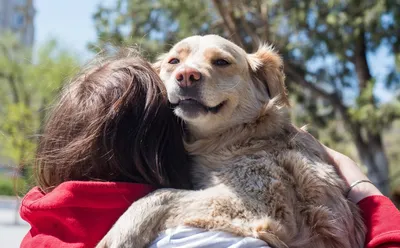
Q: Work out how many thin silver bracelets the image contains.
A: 1